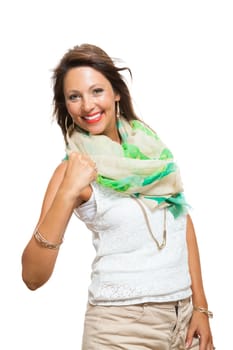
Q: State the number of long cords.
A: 1